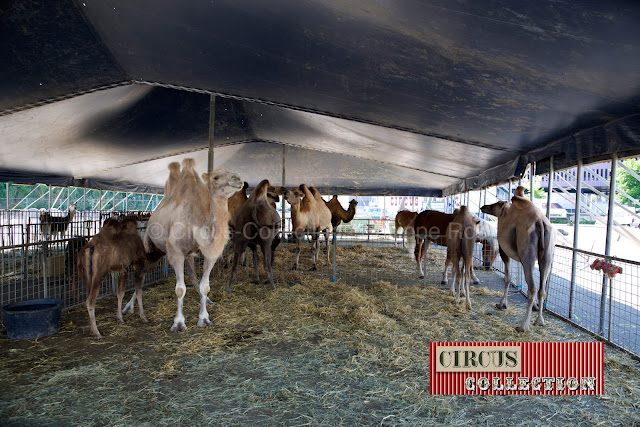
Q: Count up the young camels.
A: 2